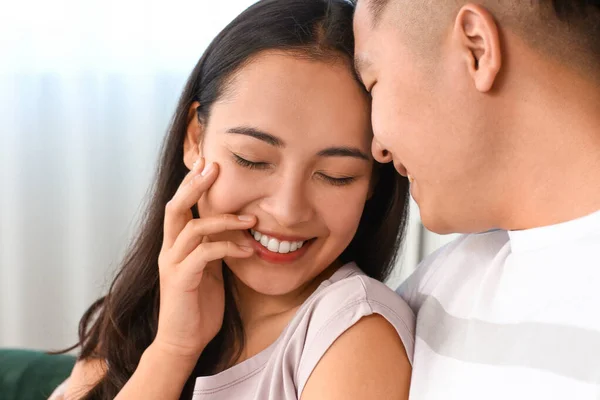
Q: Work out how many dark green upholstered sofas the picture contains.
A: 1